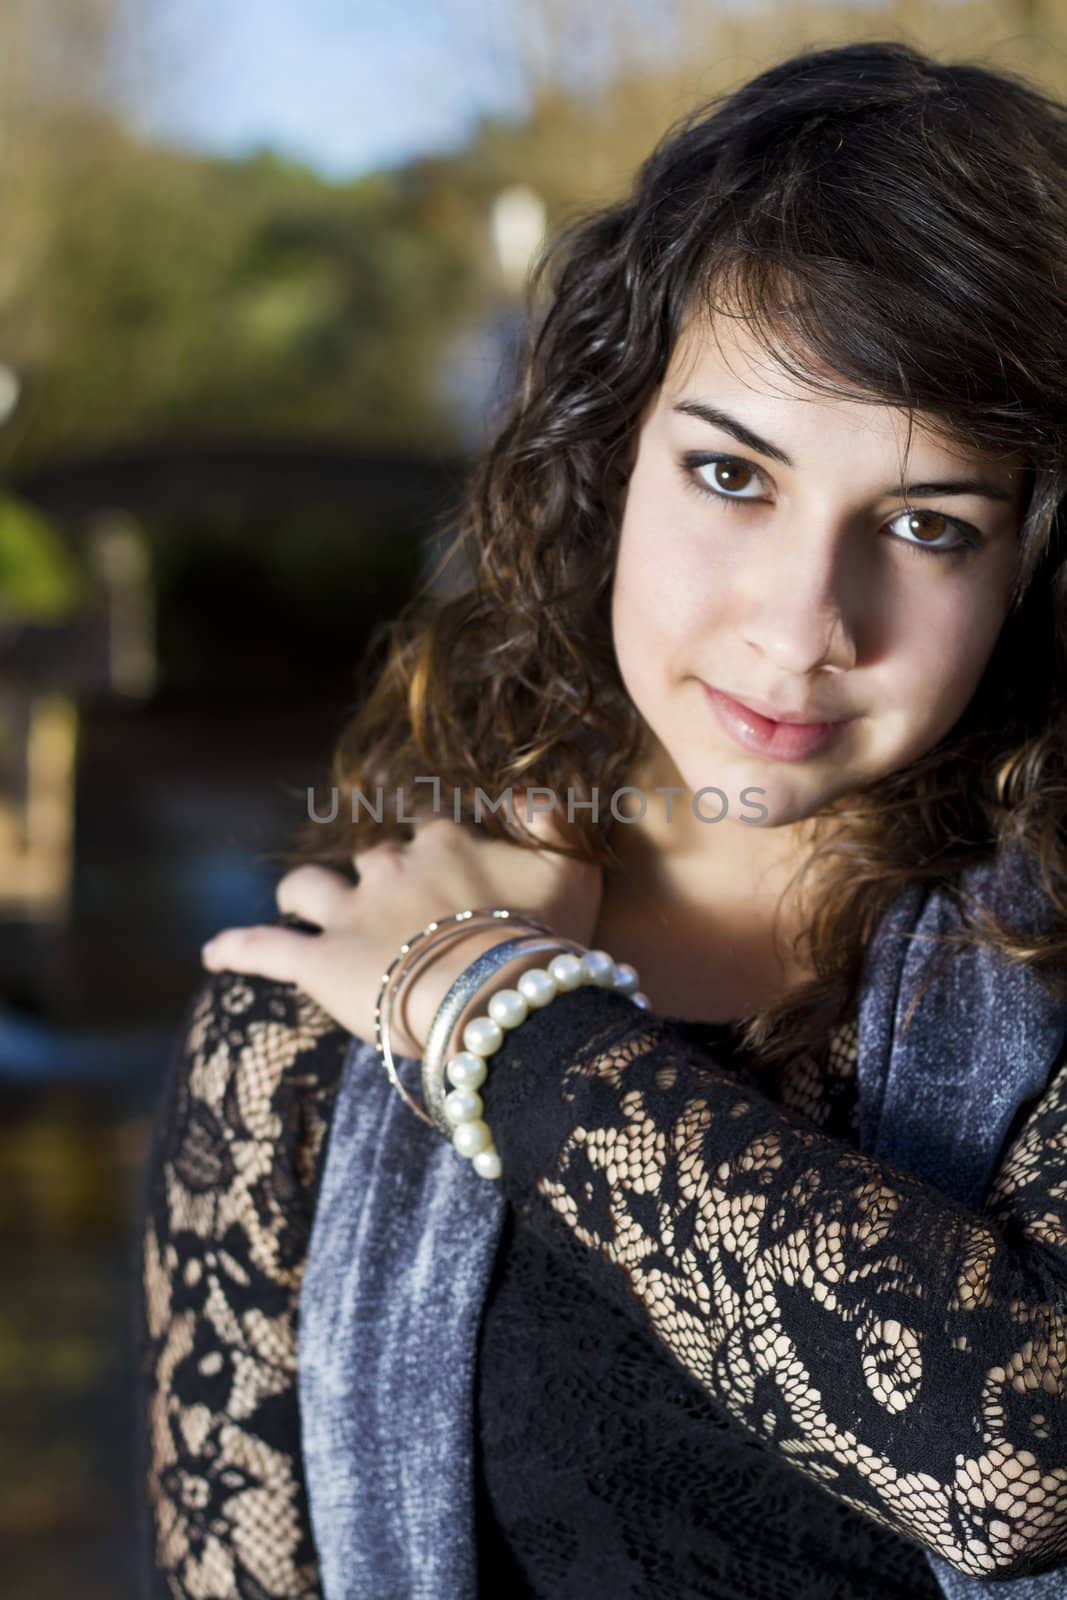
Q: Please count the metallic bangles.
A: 3